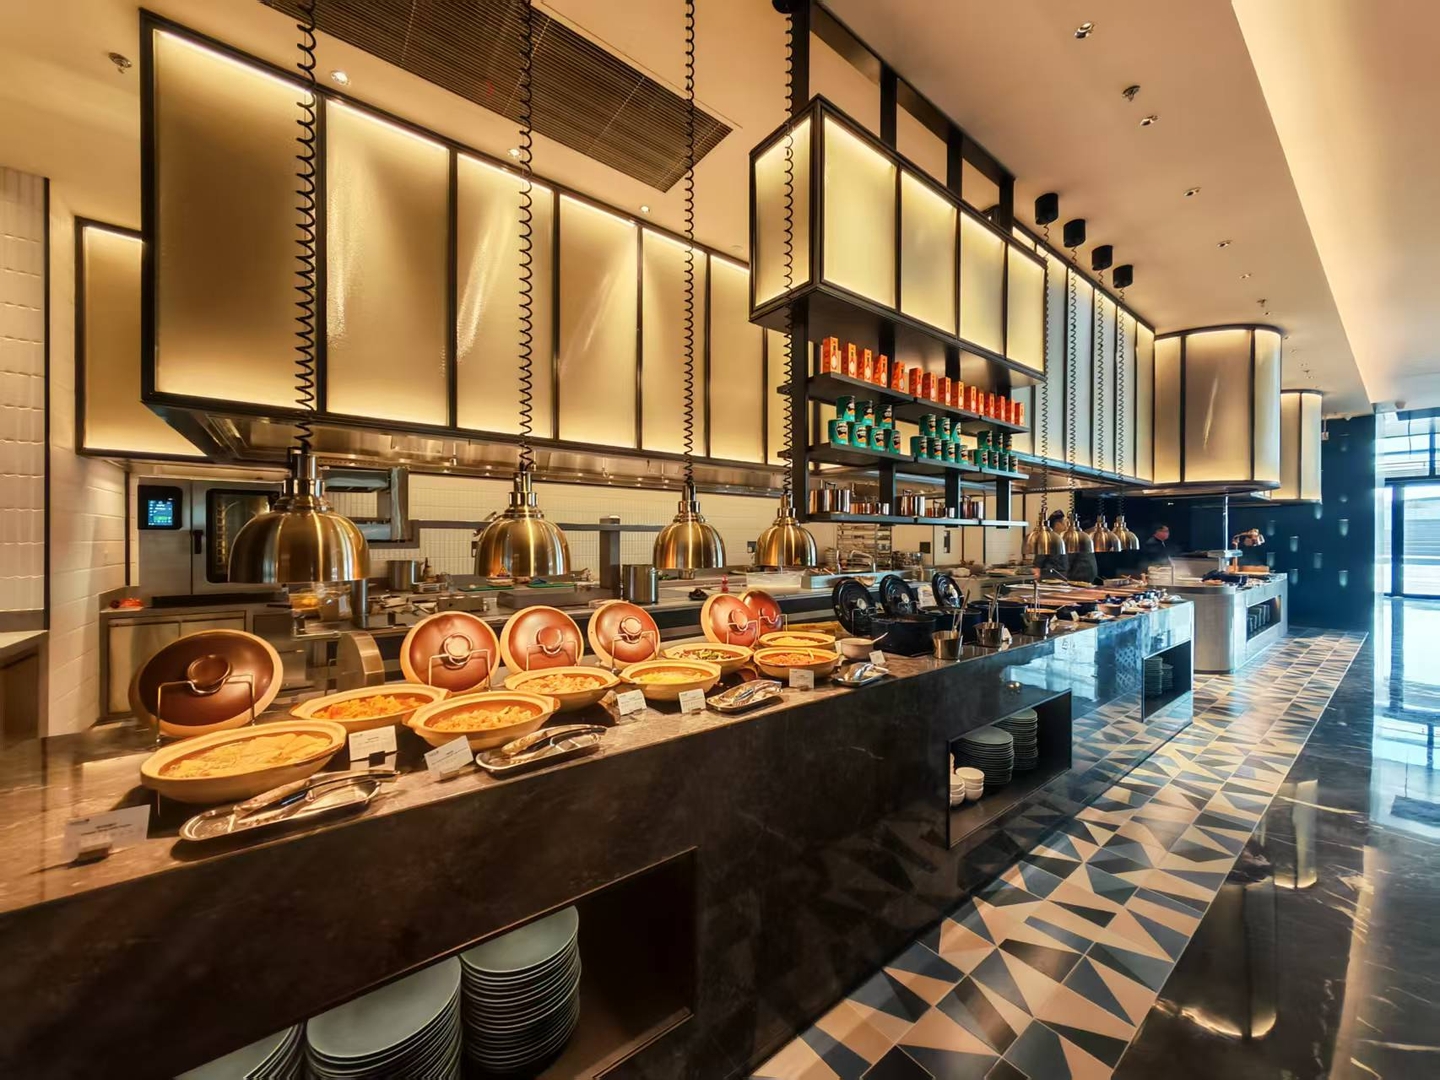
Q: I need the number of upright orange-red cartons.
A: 15